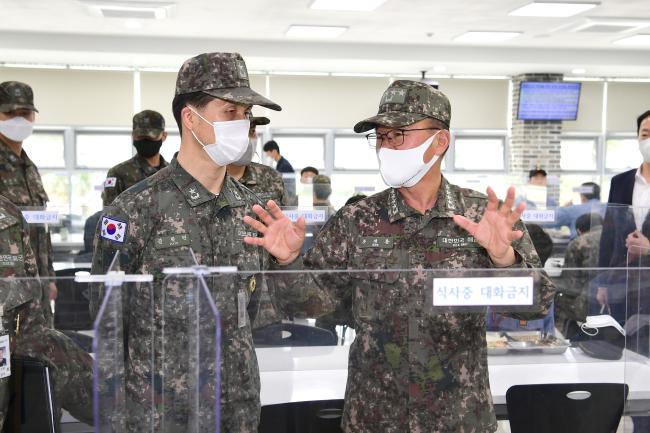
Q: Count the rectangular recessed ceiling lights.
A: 5